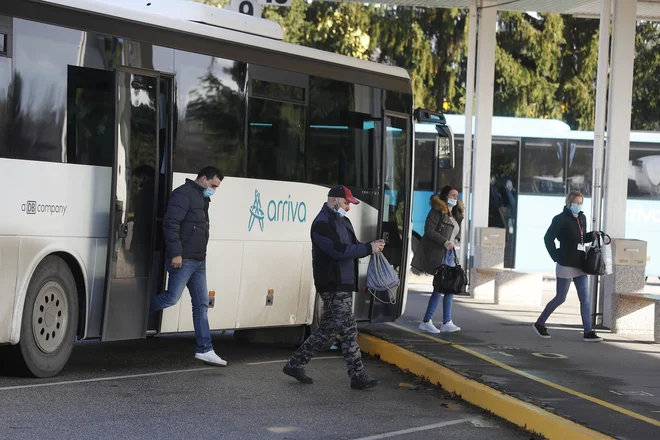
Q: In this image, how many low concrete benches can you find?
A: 2